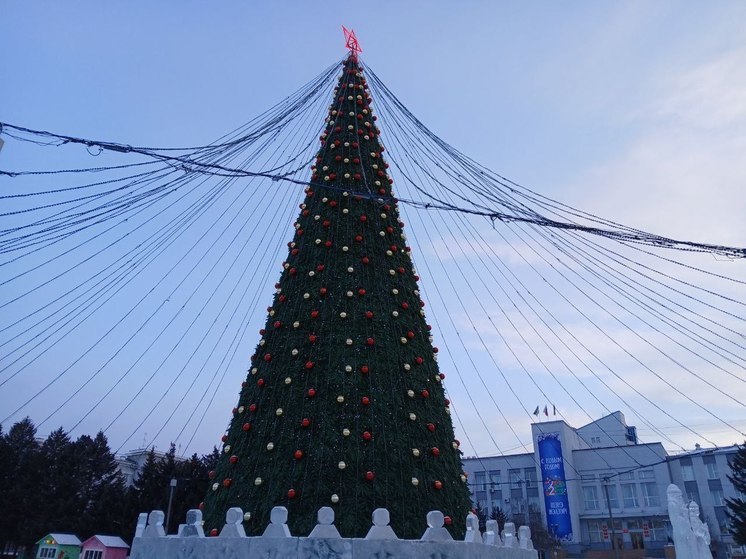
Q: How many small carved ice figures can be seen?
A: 12